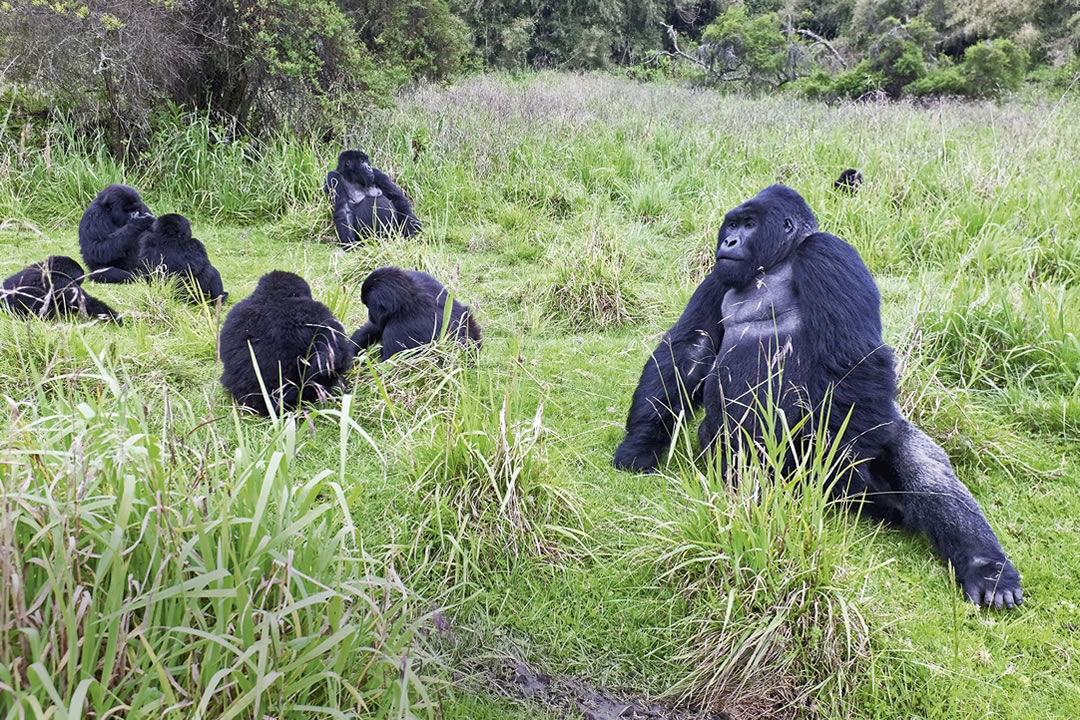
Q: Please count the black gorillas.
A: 8